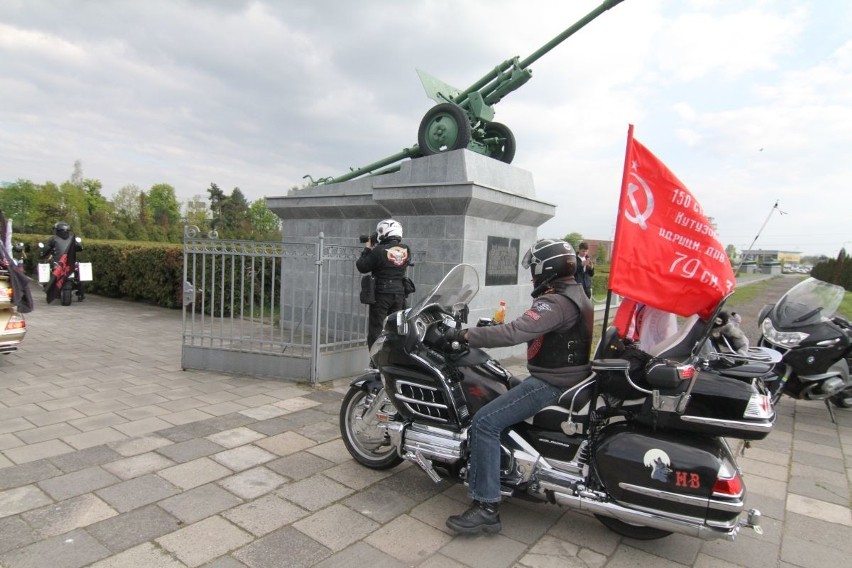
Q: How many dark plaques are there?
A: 1